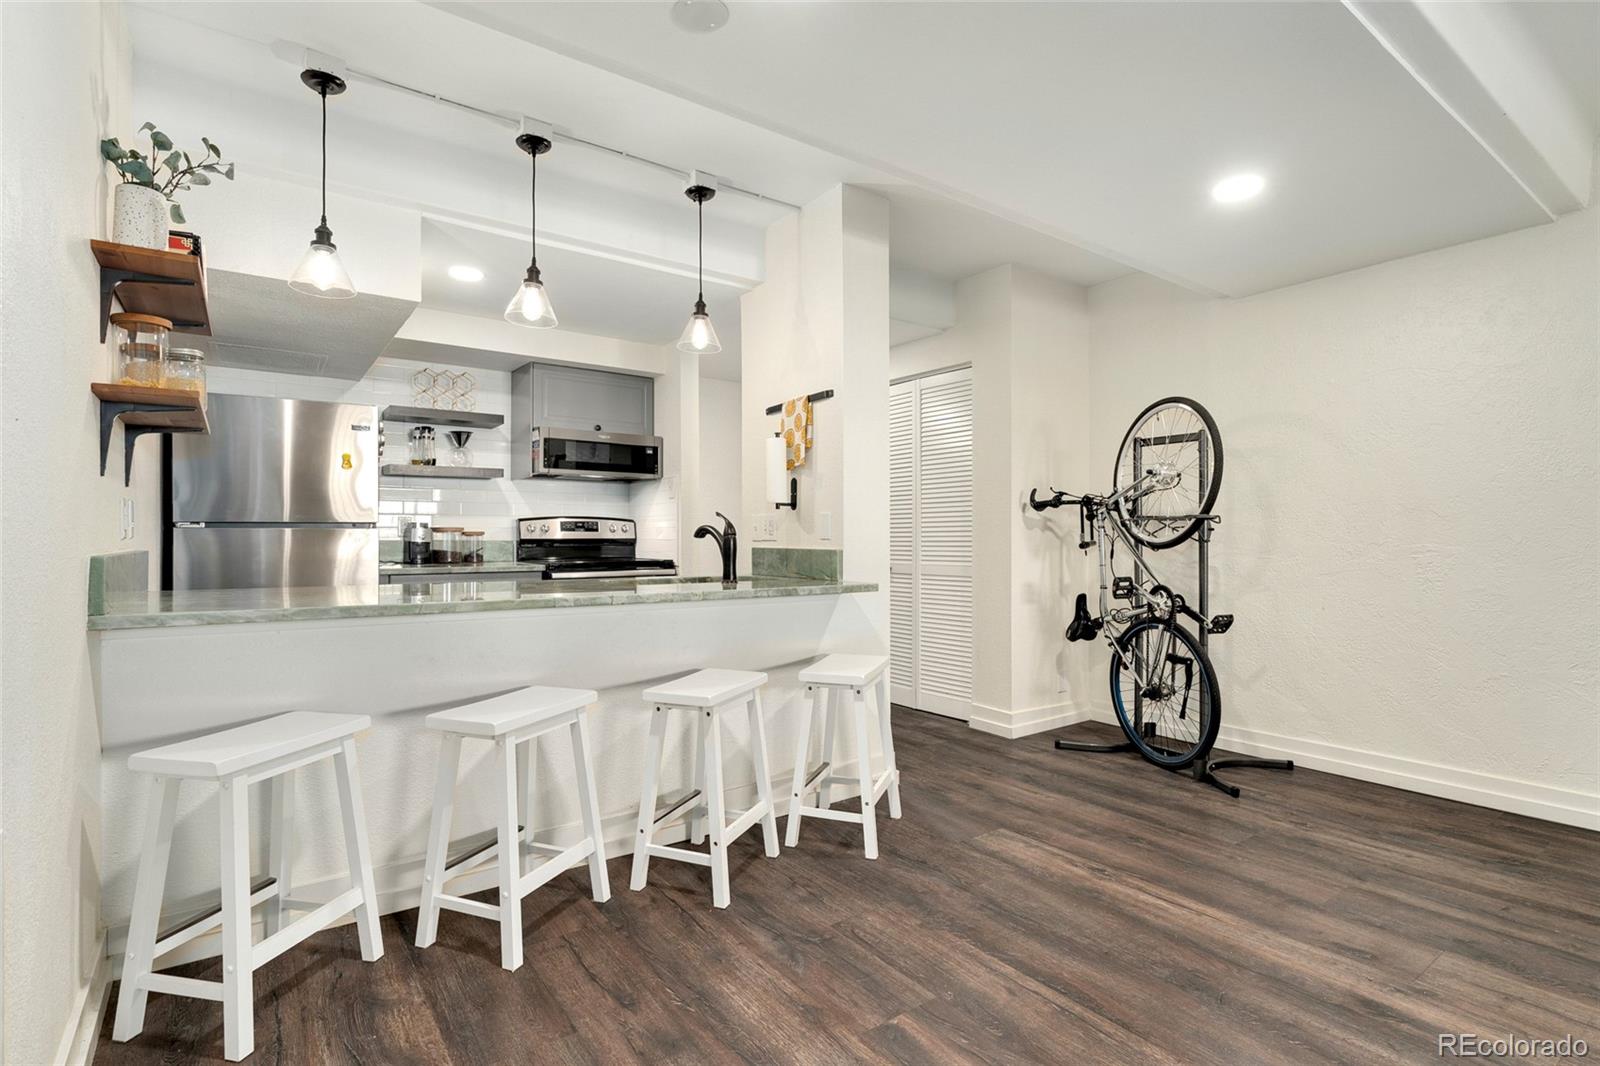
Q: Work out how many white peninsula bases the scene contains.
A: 1